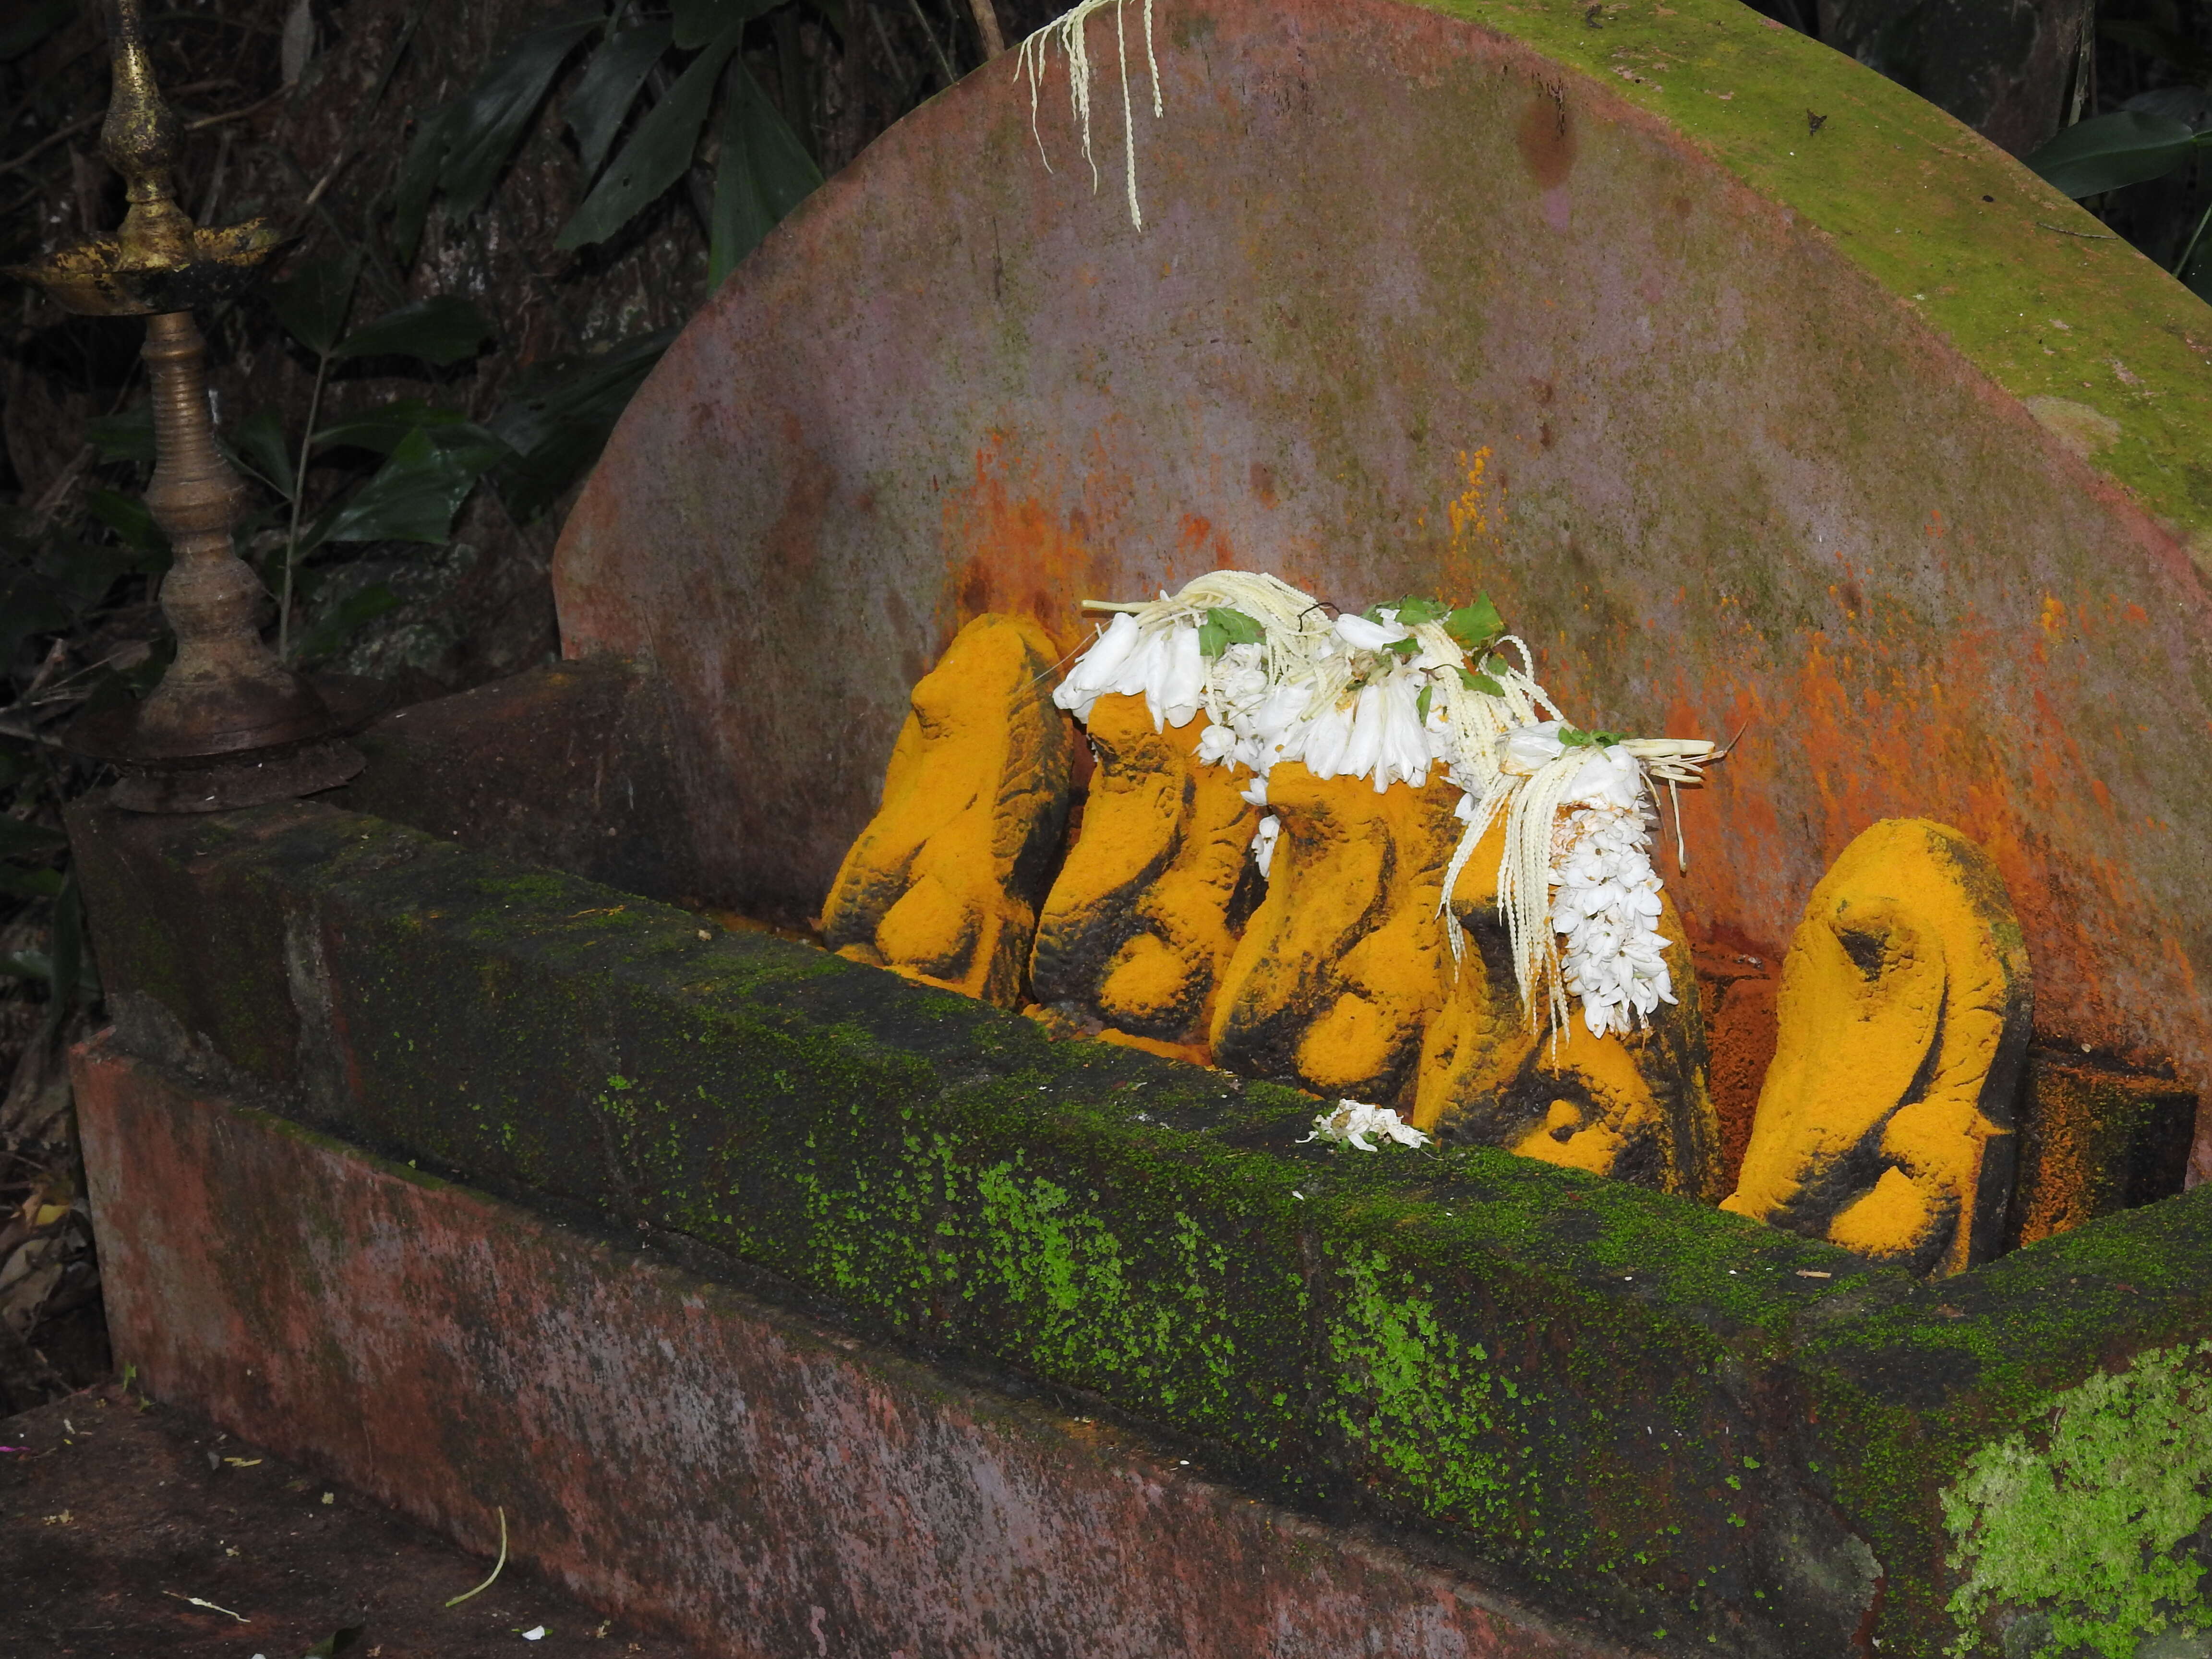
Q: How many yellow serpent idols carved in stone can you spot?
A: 5